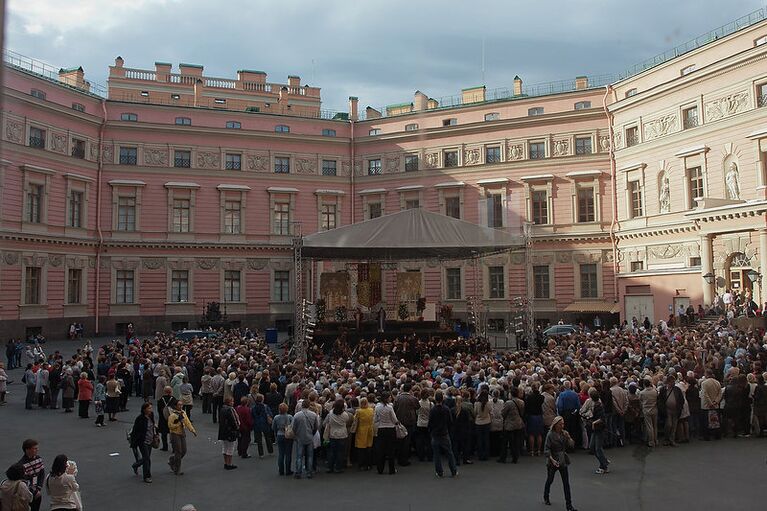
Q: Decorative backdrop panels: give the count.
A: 3